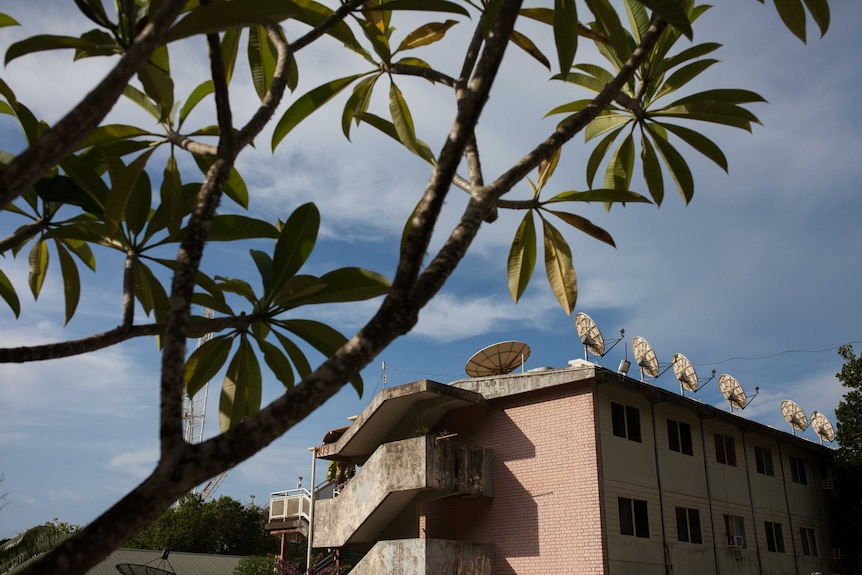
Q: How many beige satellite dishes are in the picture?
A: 7